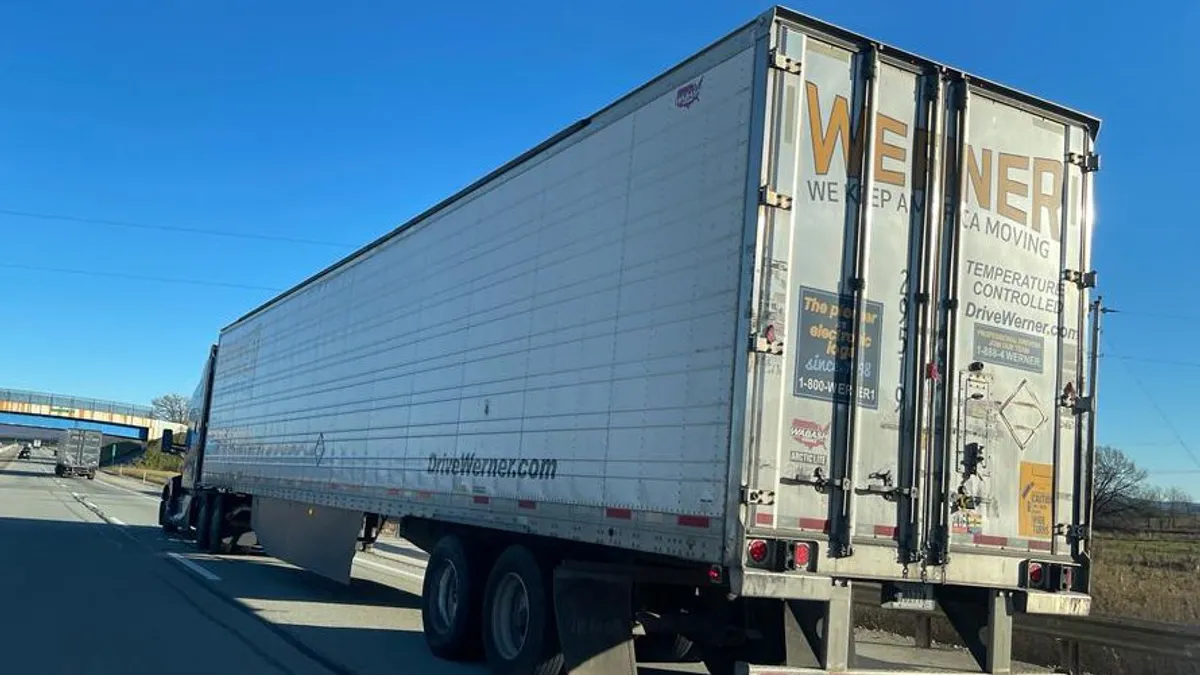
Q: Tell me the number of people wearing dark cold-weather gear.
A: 0